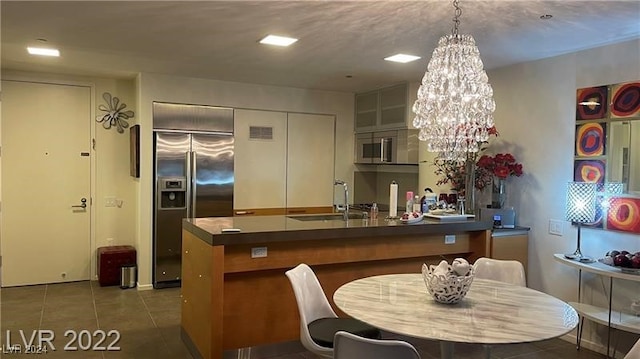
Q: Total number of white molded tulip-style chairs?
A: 3